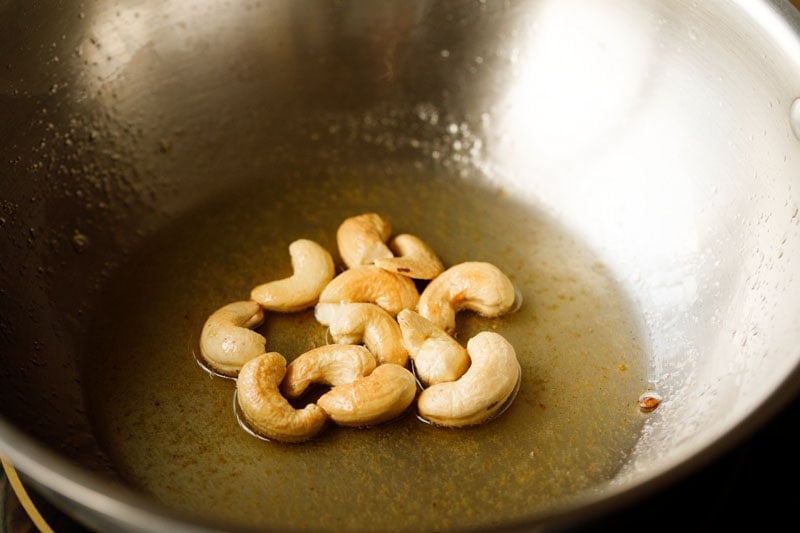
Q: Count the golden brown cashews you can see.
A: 12